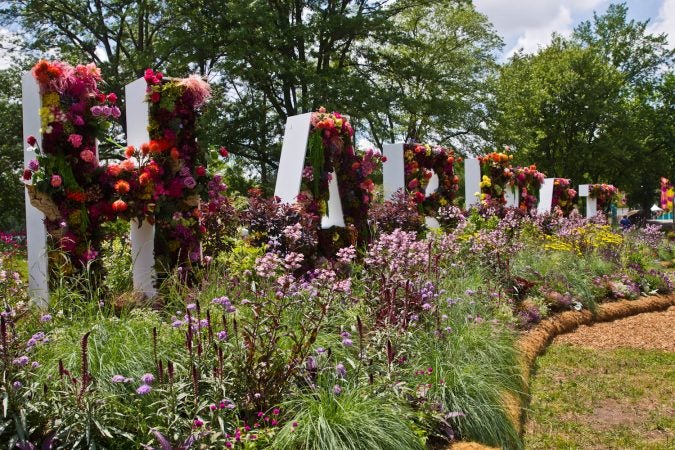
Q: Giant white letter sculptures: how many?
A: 7